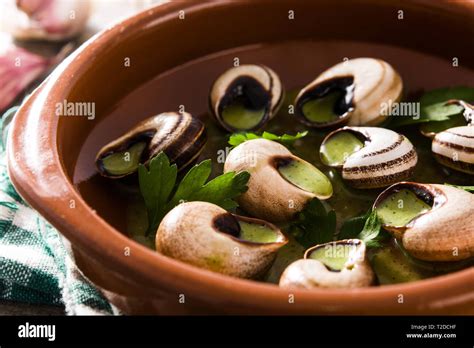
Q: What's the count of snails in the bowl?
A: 9